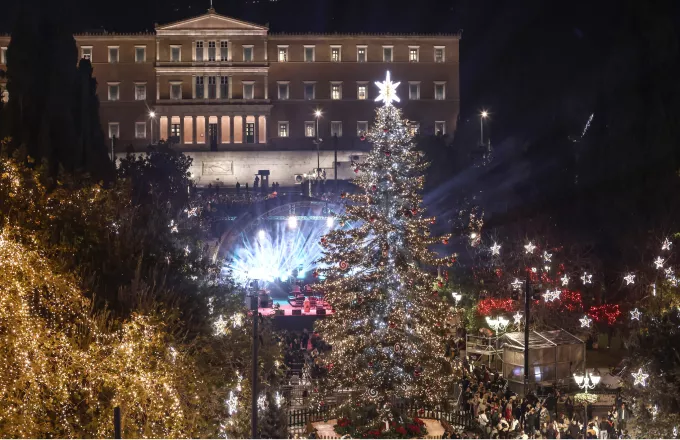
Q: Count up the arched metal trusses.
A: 1